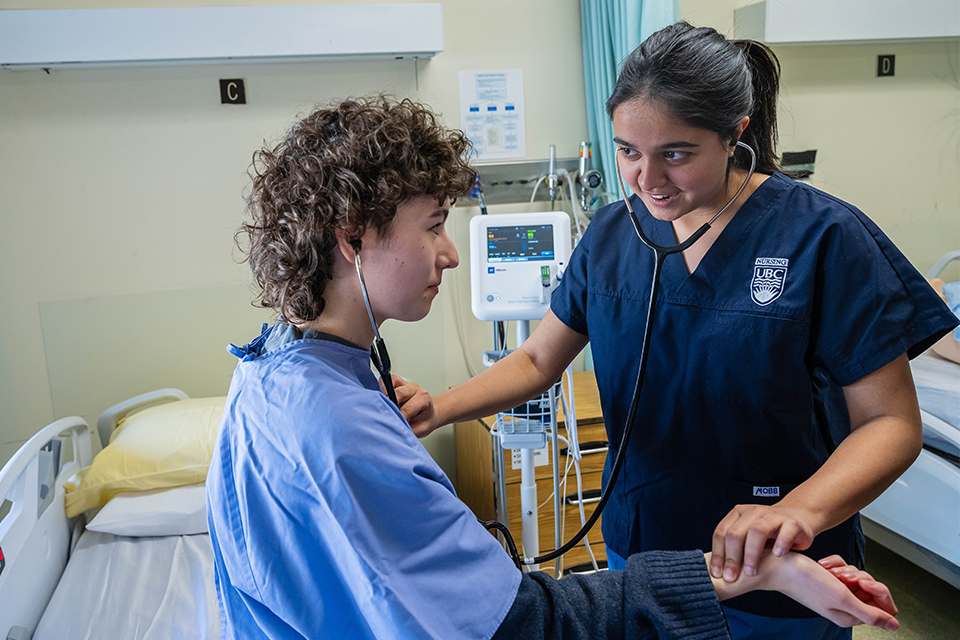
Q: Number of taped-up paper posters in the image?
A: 1